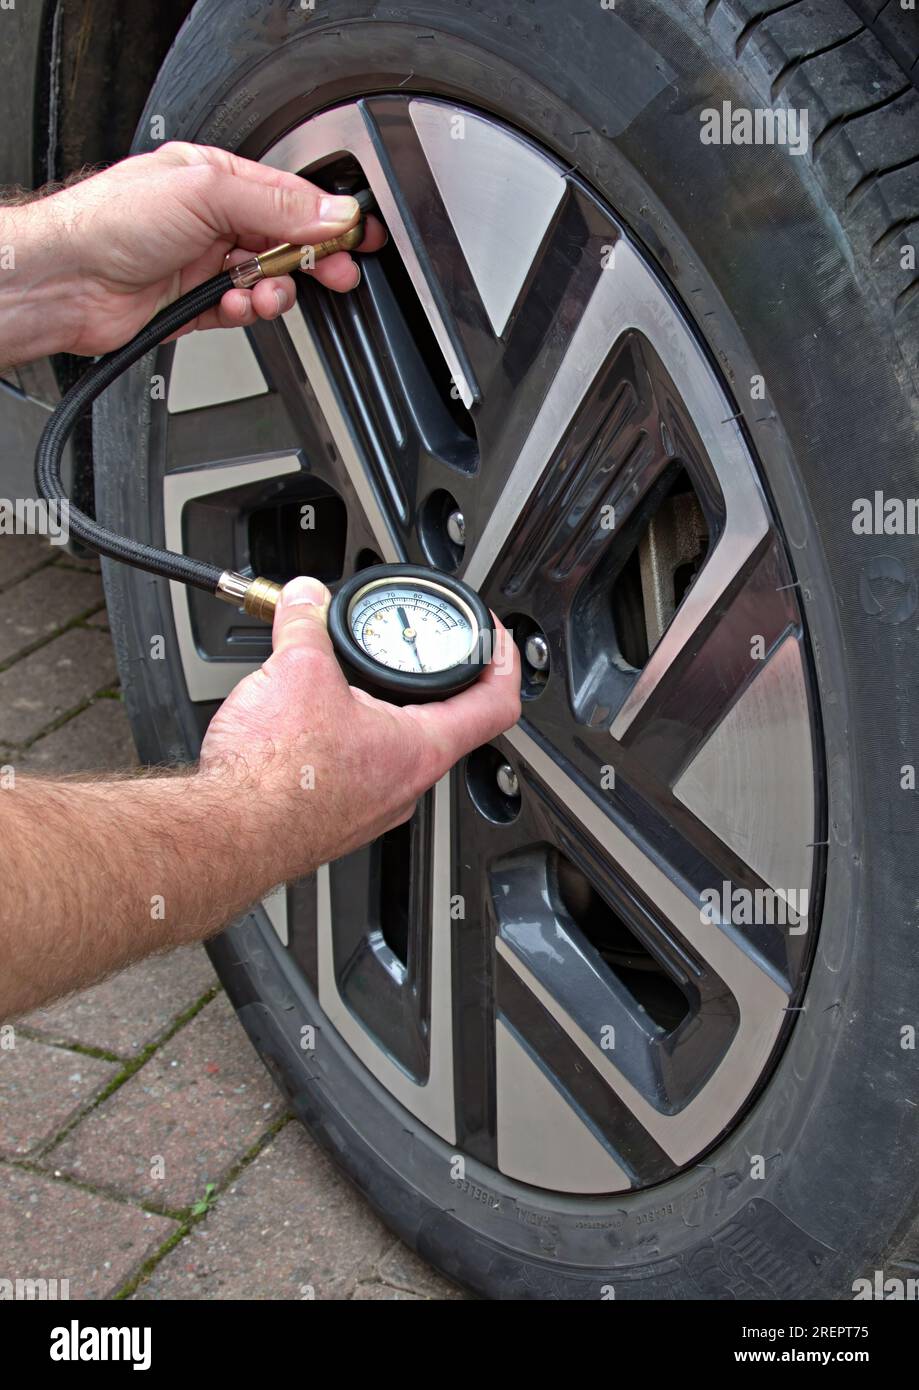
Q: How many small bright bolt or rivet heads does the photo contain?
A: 3